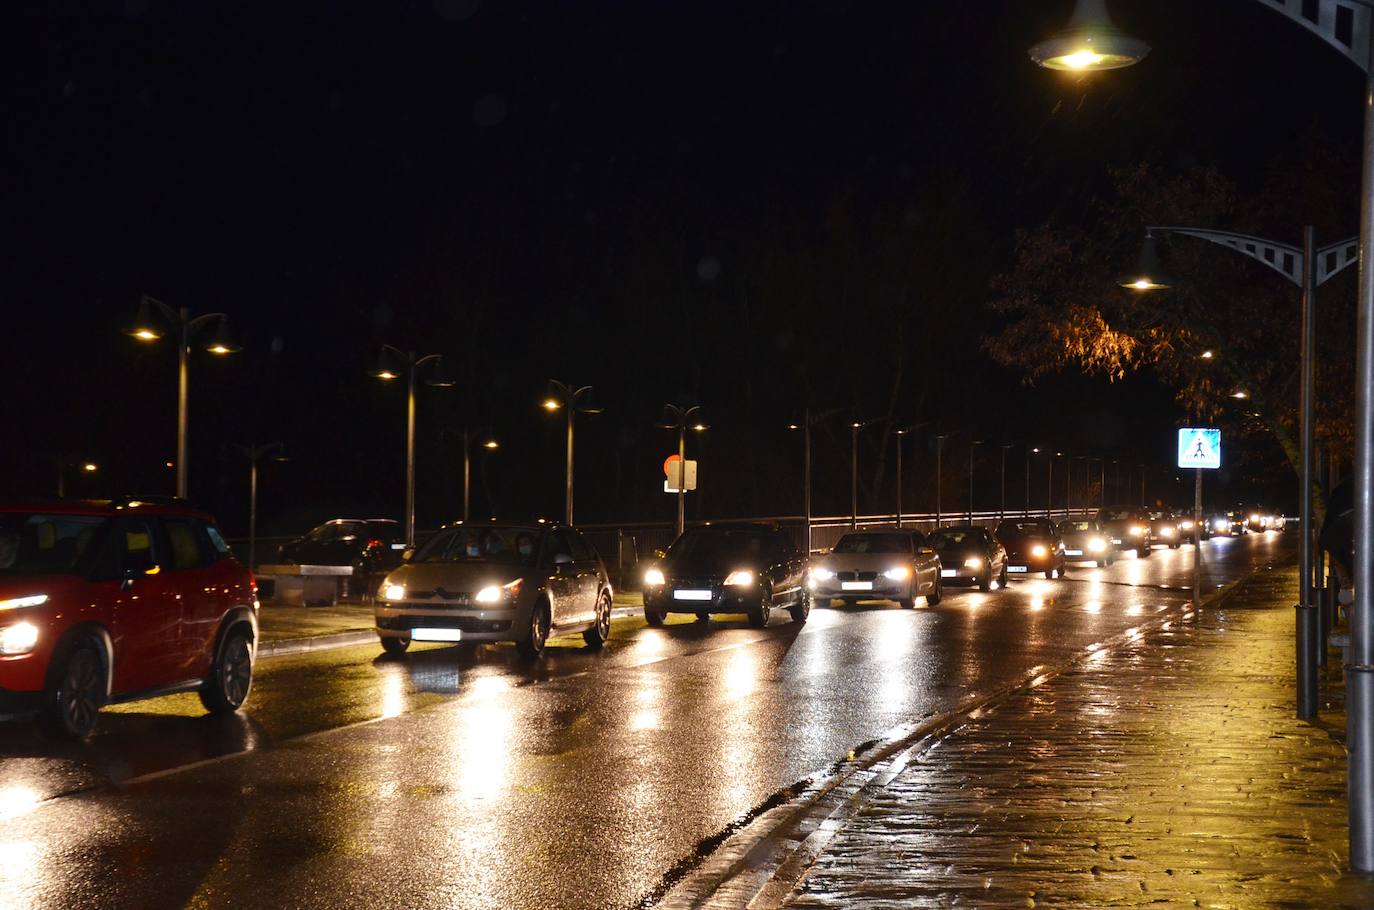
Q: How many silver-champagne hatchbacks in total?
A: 1